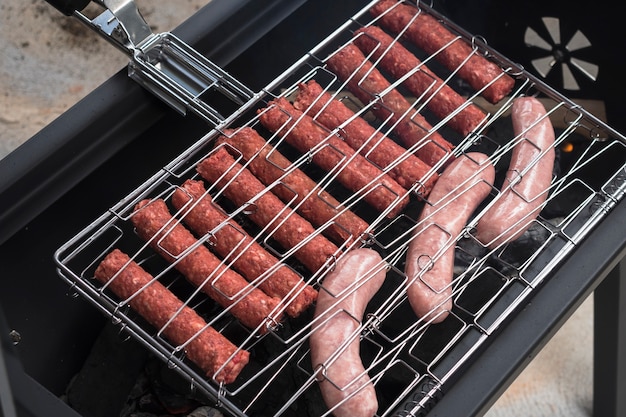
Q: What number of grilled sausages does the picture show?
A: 13